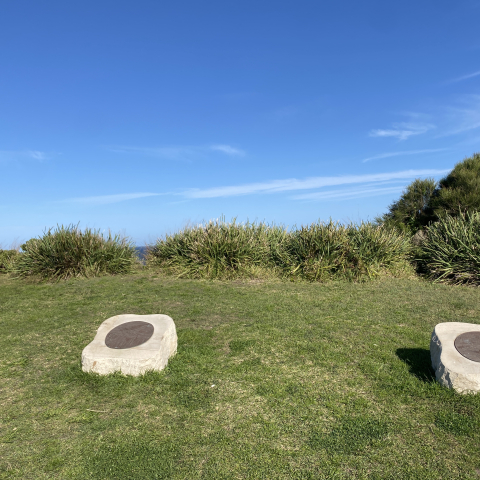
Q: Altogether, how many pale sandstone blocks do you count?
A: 2